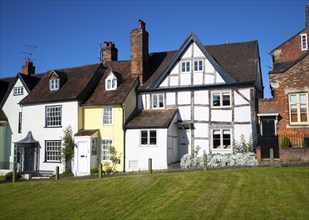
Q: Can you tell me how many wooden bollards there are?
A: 6